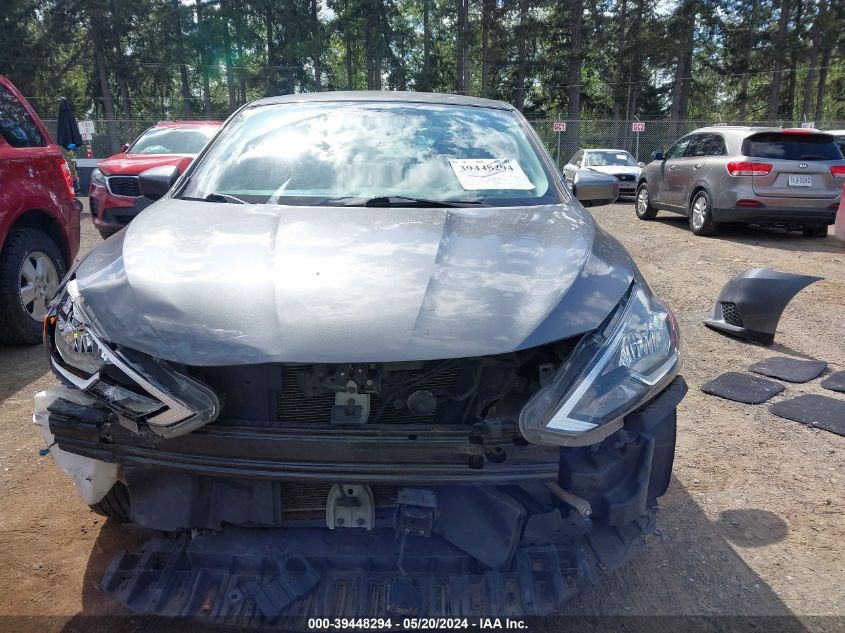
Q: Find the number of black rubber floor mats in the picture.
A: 4